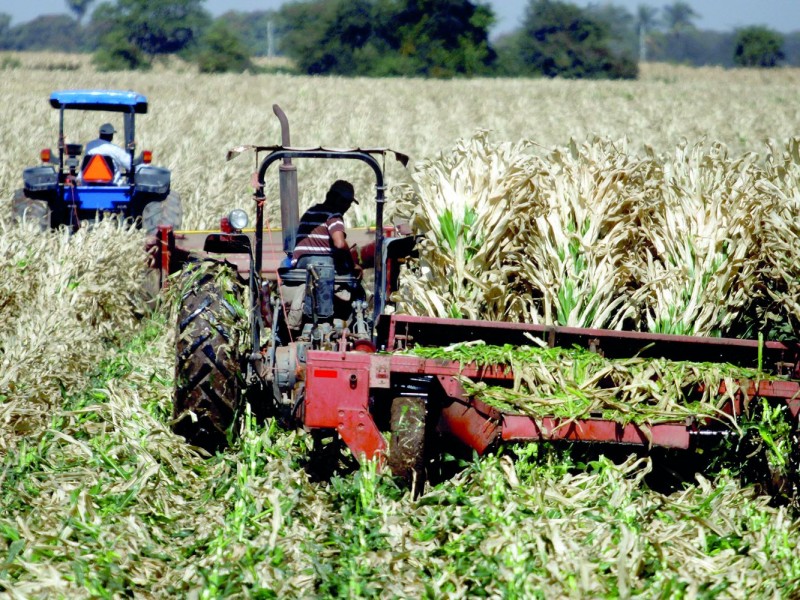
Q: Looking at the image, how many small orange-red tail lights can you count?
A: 2